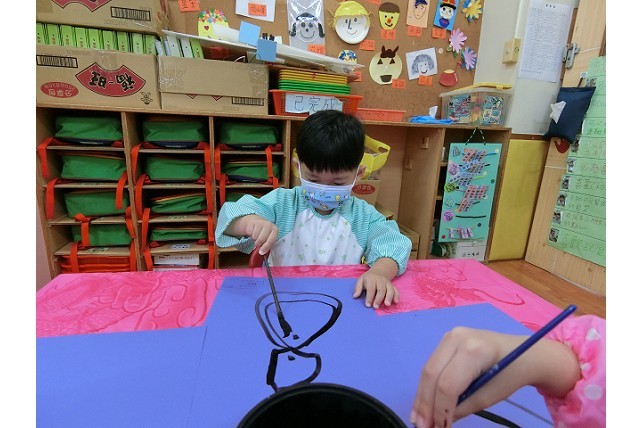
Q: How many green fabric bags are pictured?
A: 11